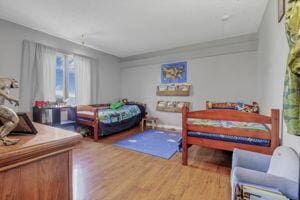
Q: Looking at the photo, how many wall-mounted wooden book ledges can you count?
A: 2